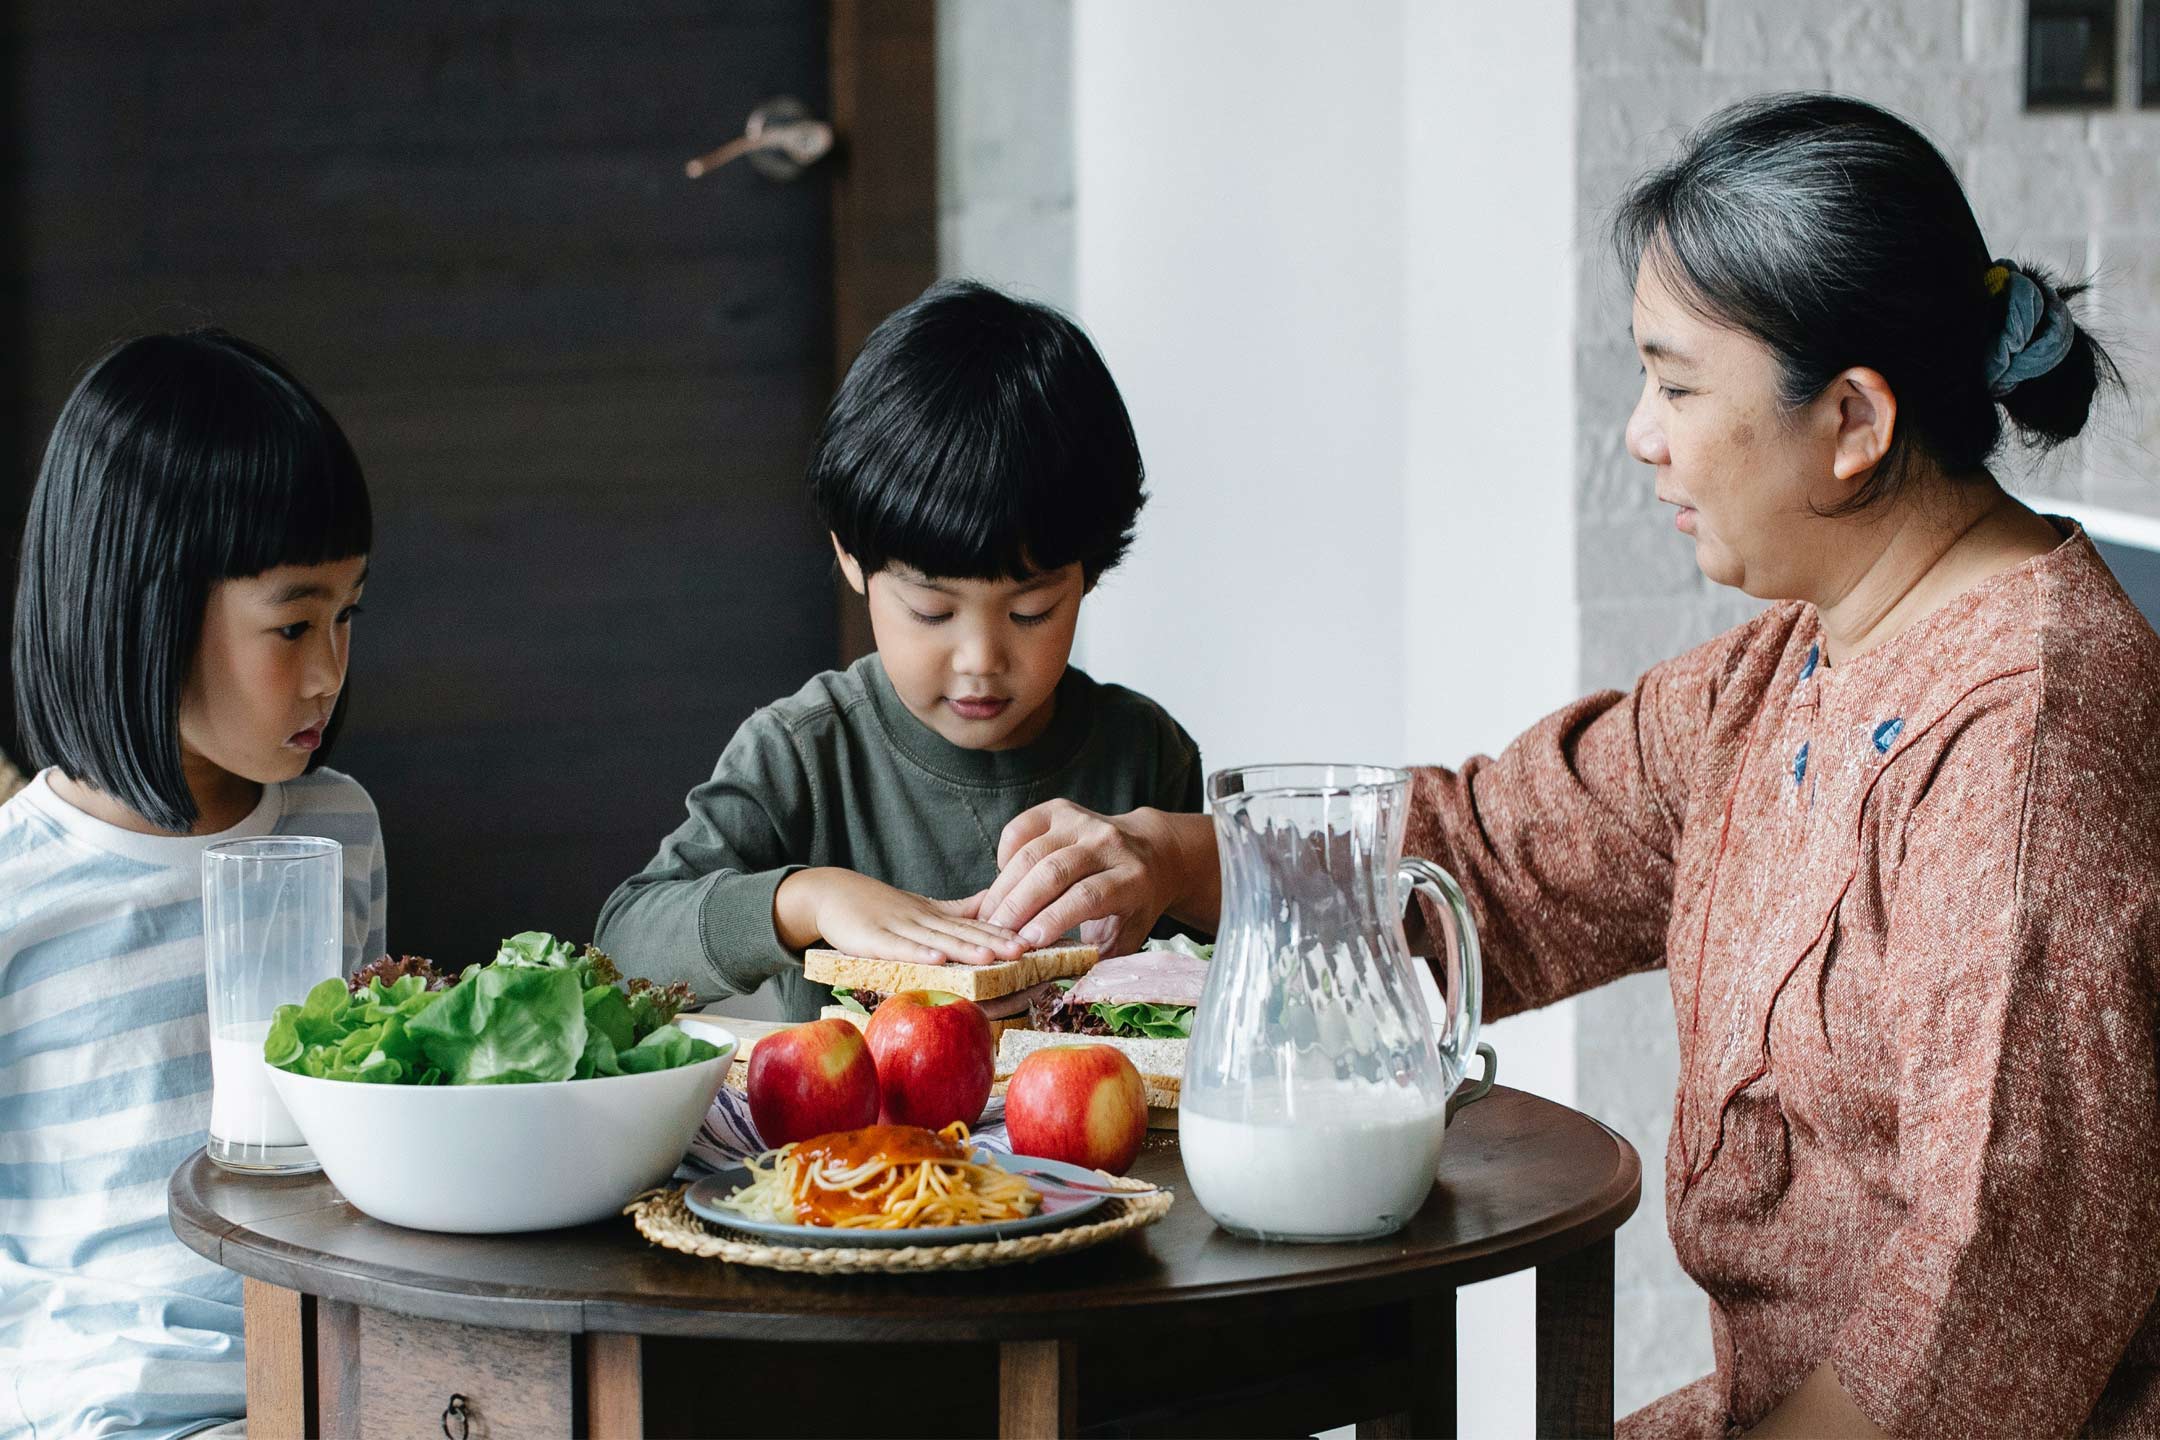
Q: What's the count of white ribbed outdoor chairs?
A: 0